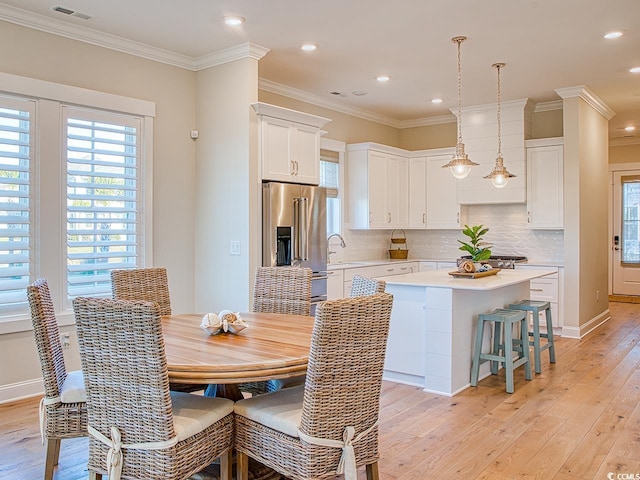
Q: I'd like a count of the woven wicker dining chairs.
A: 6